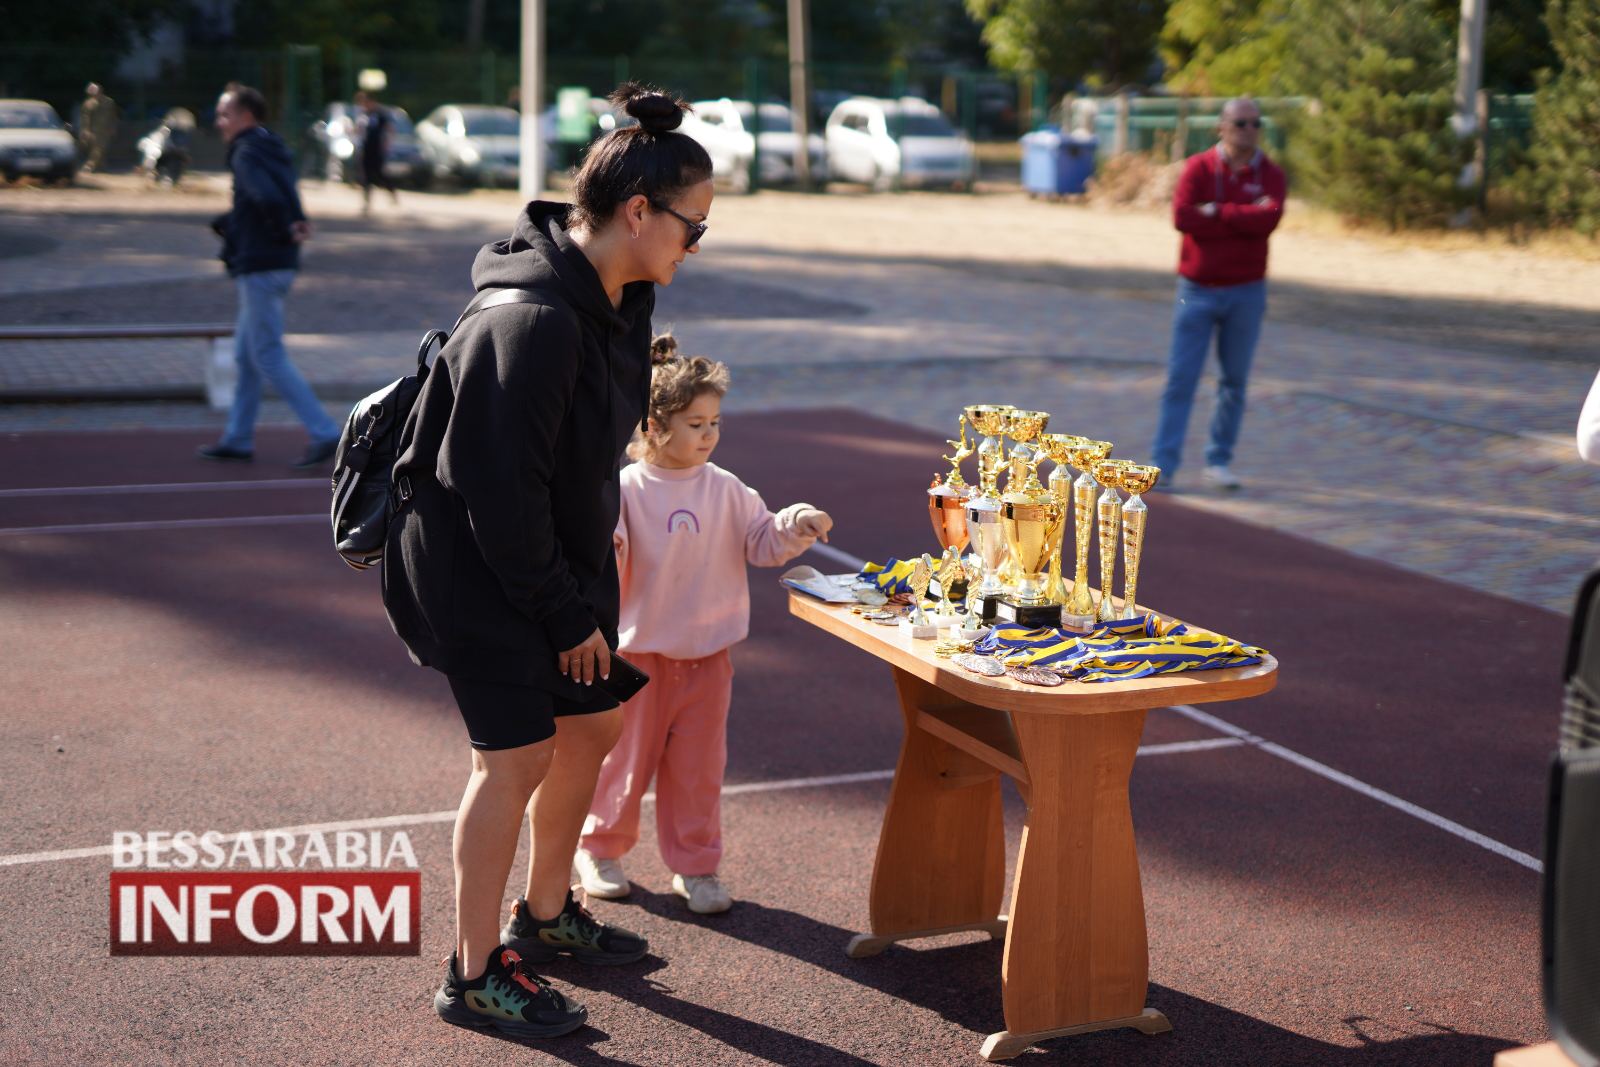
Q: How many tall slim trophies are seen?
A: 6